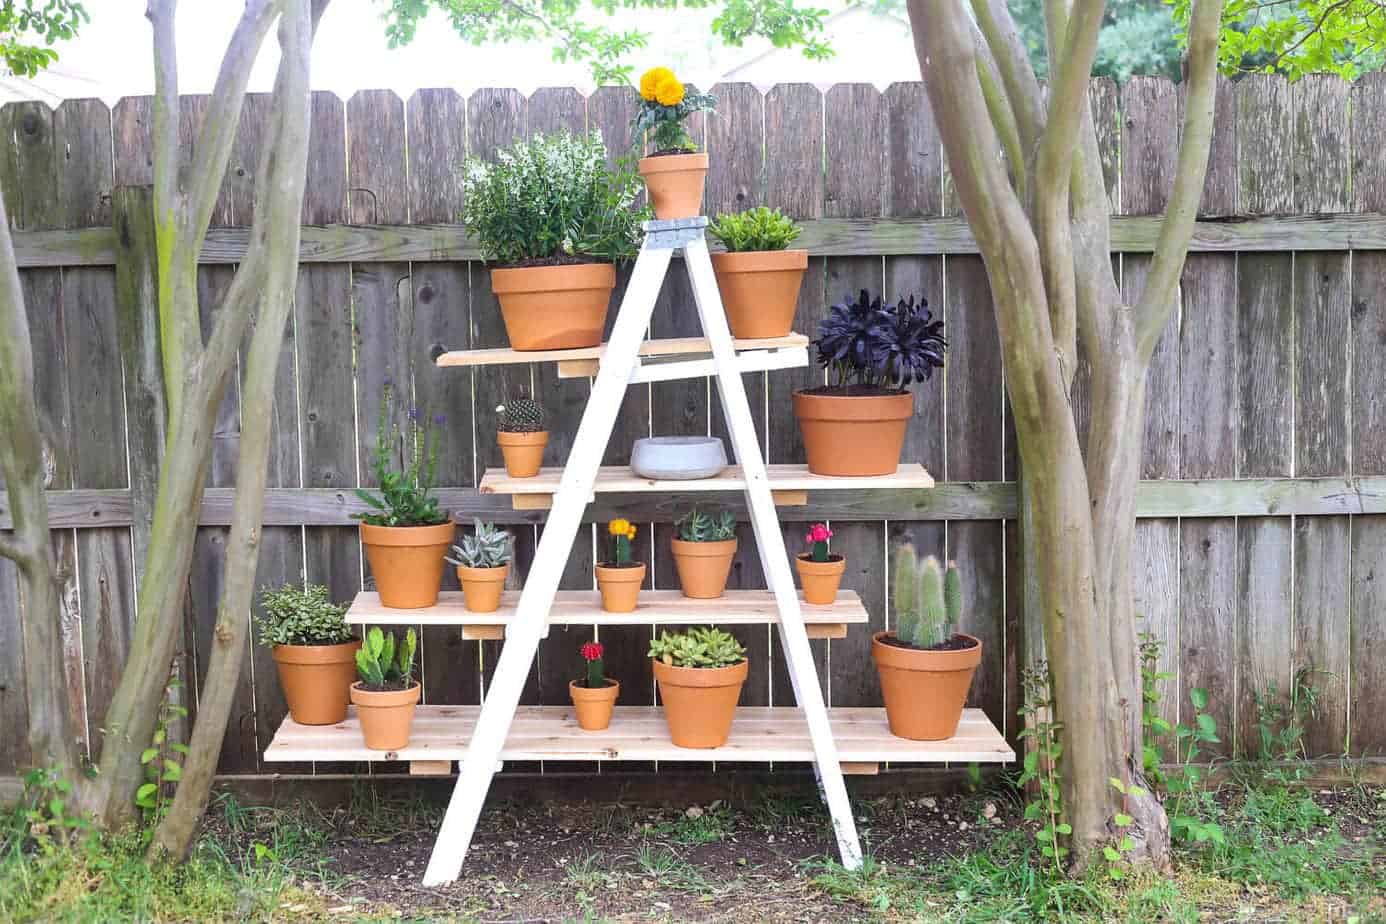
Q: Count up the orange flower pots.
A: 15